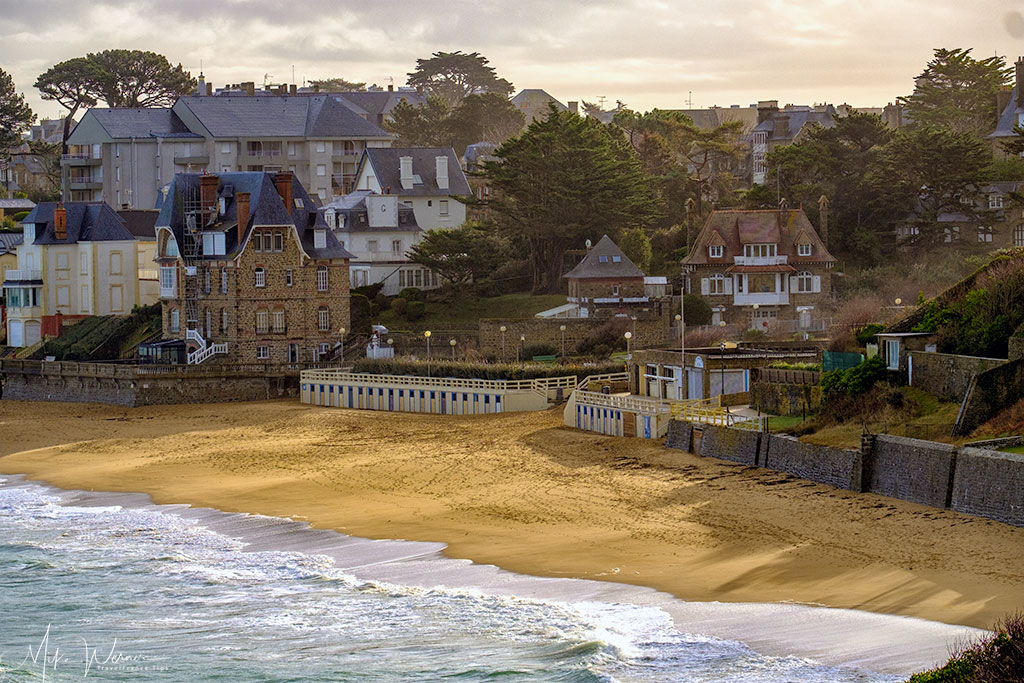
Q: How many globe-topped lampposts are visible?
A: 11